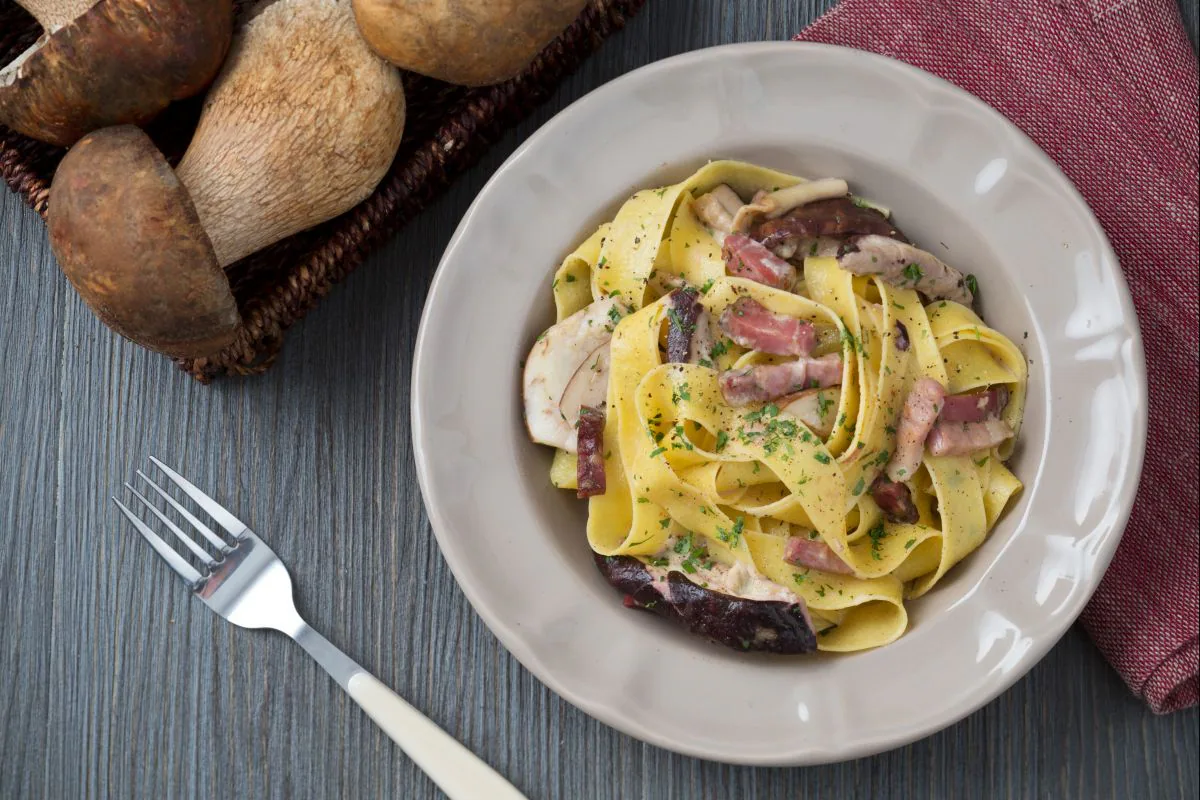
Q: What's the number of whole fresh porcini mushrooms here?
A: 3